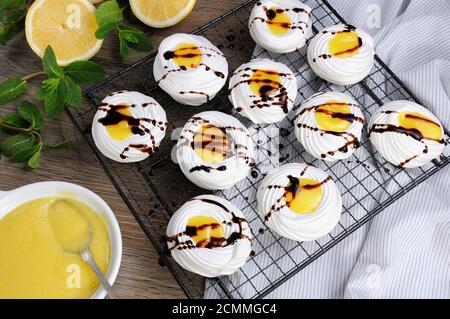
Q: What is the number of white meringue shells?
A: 10